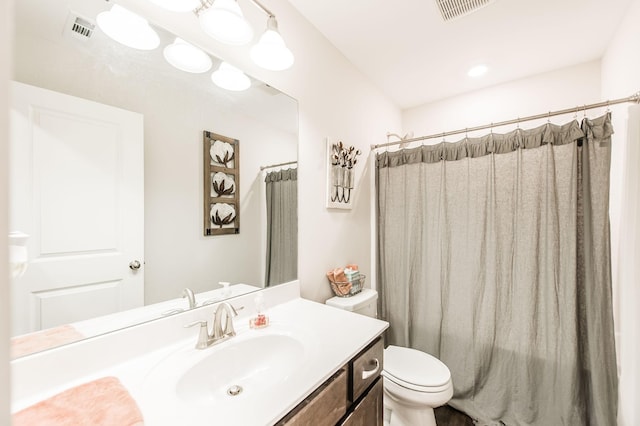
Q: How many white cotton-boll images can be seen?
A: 3